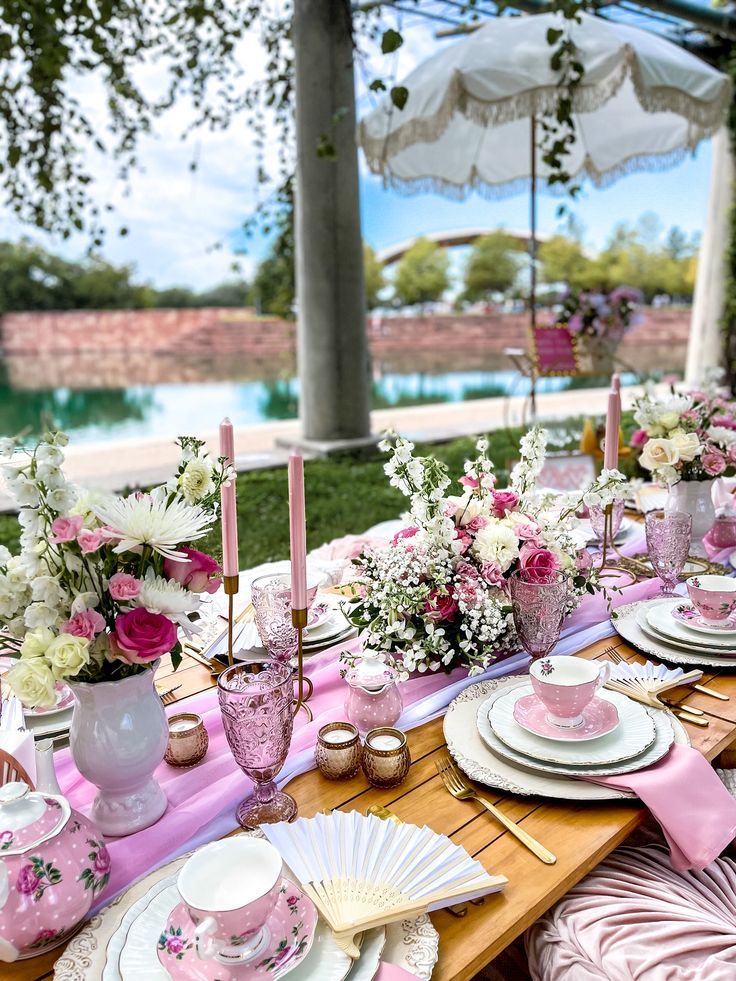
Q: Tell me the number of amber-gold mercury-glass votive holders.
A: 3